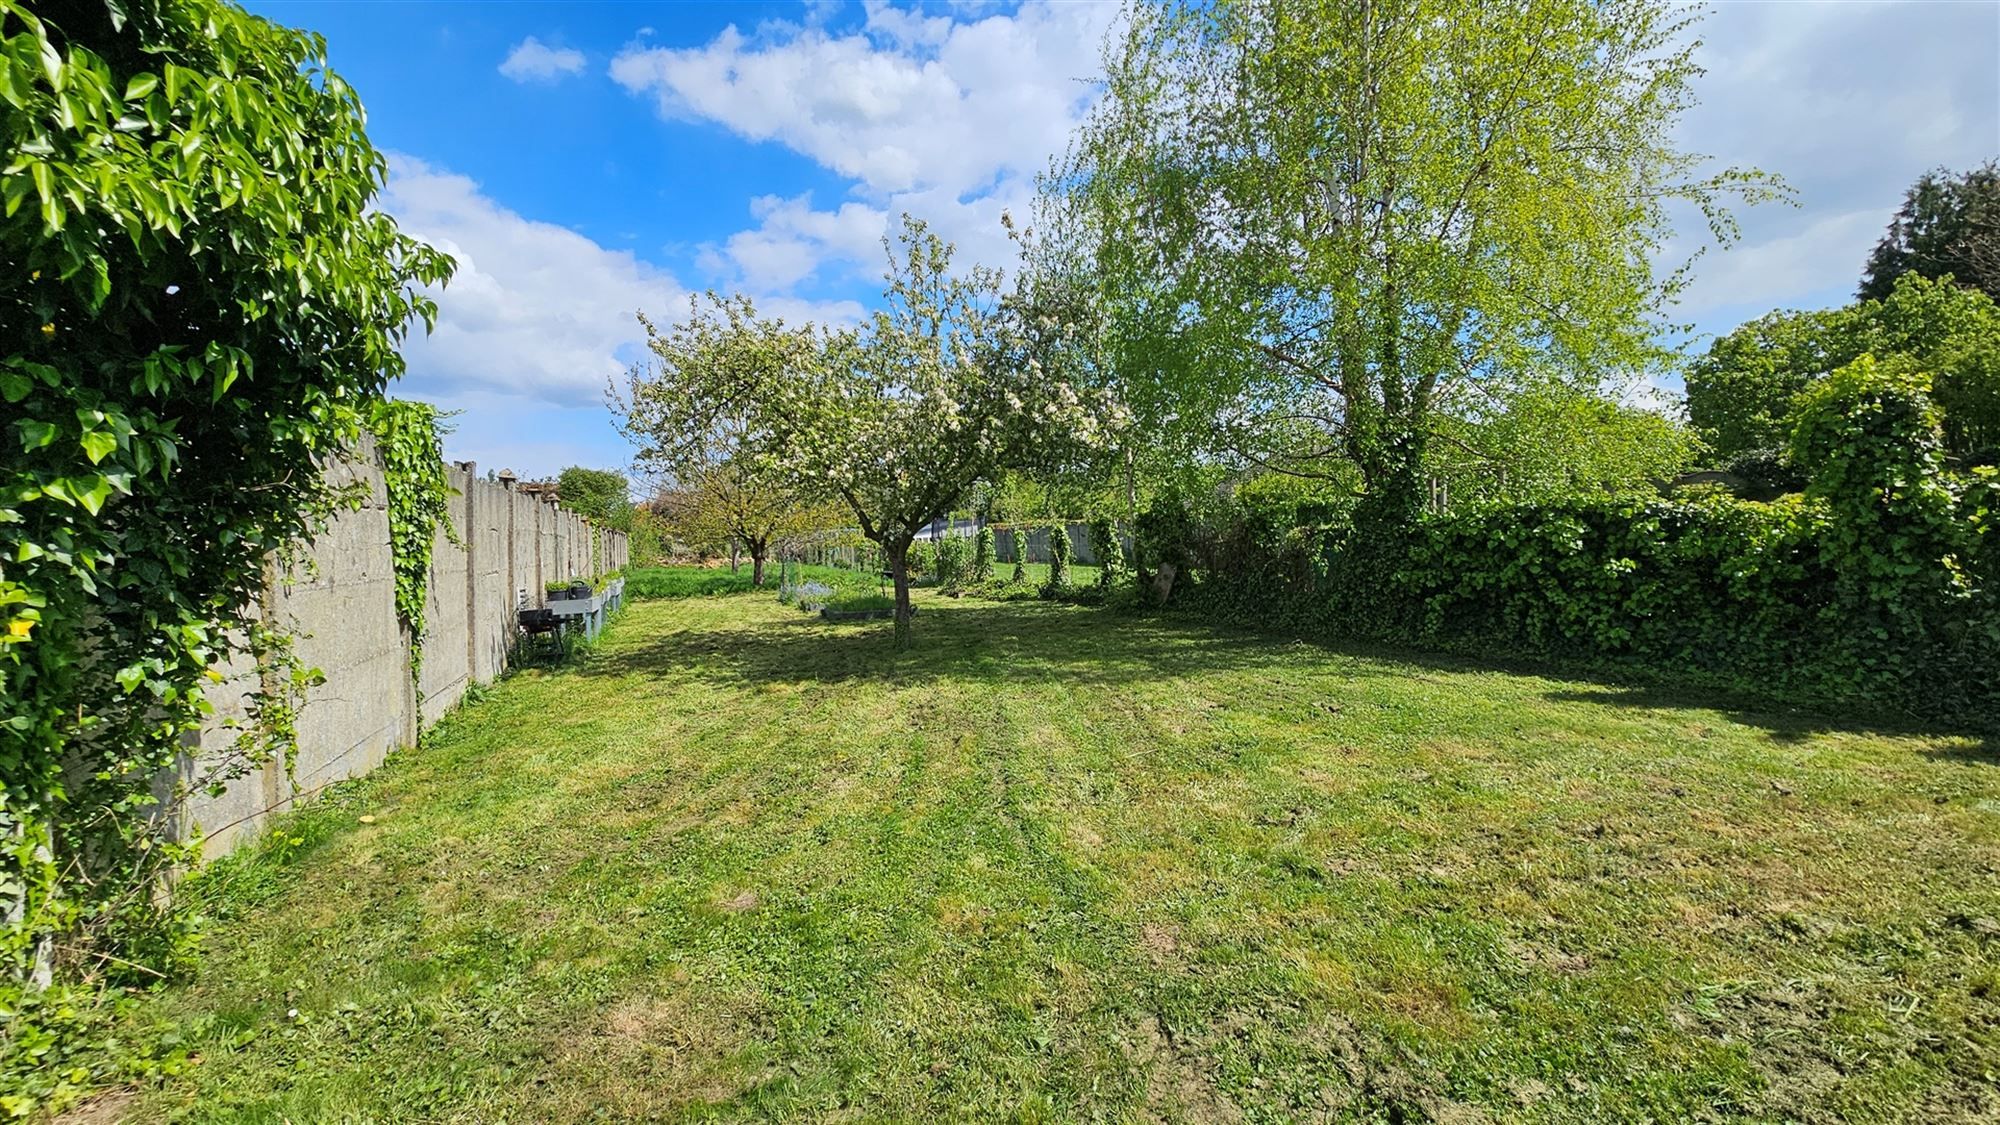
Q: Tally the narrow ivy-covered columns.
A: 4